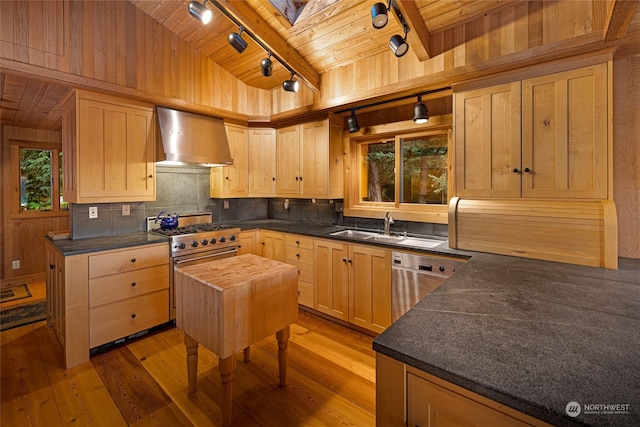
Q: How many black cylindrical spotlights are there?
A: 8